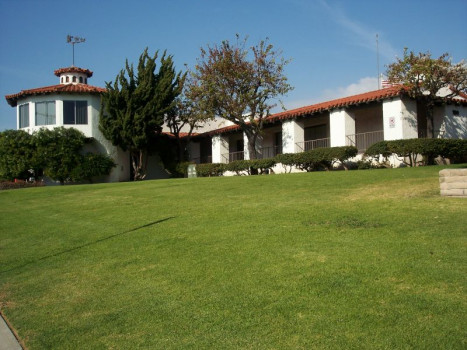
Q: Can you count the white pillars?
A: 5